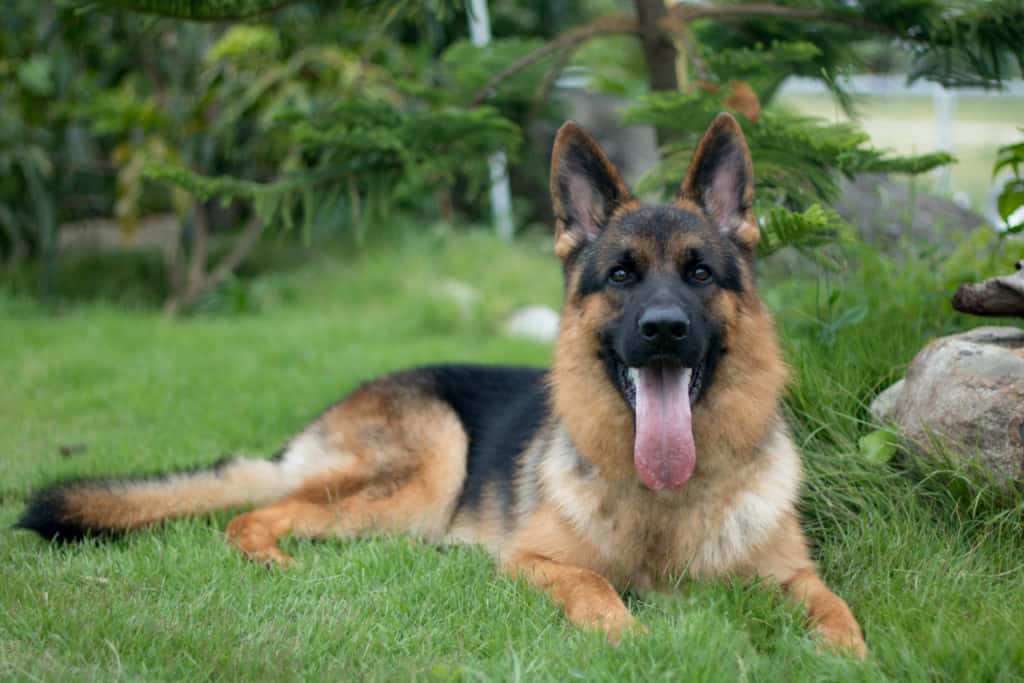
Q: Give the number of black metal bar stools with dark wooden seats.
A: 0